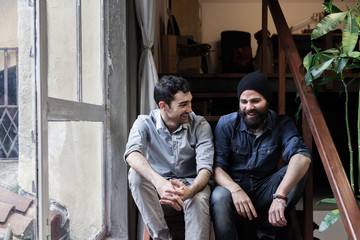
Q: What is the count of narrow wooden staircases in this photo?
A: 1